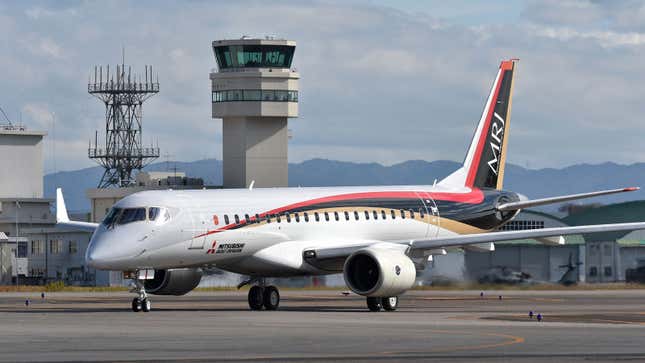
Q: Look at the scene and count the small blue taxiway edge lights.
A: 6